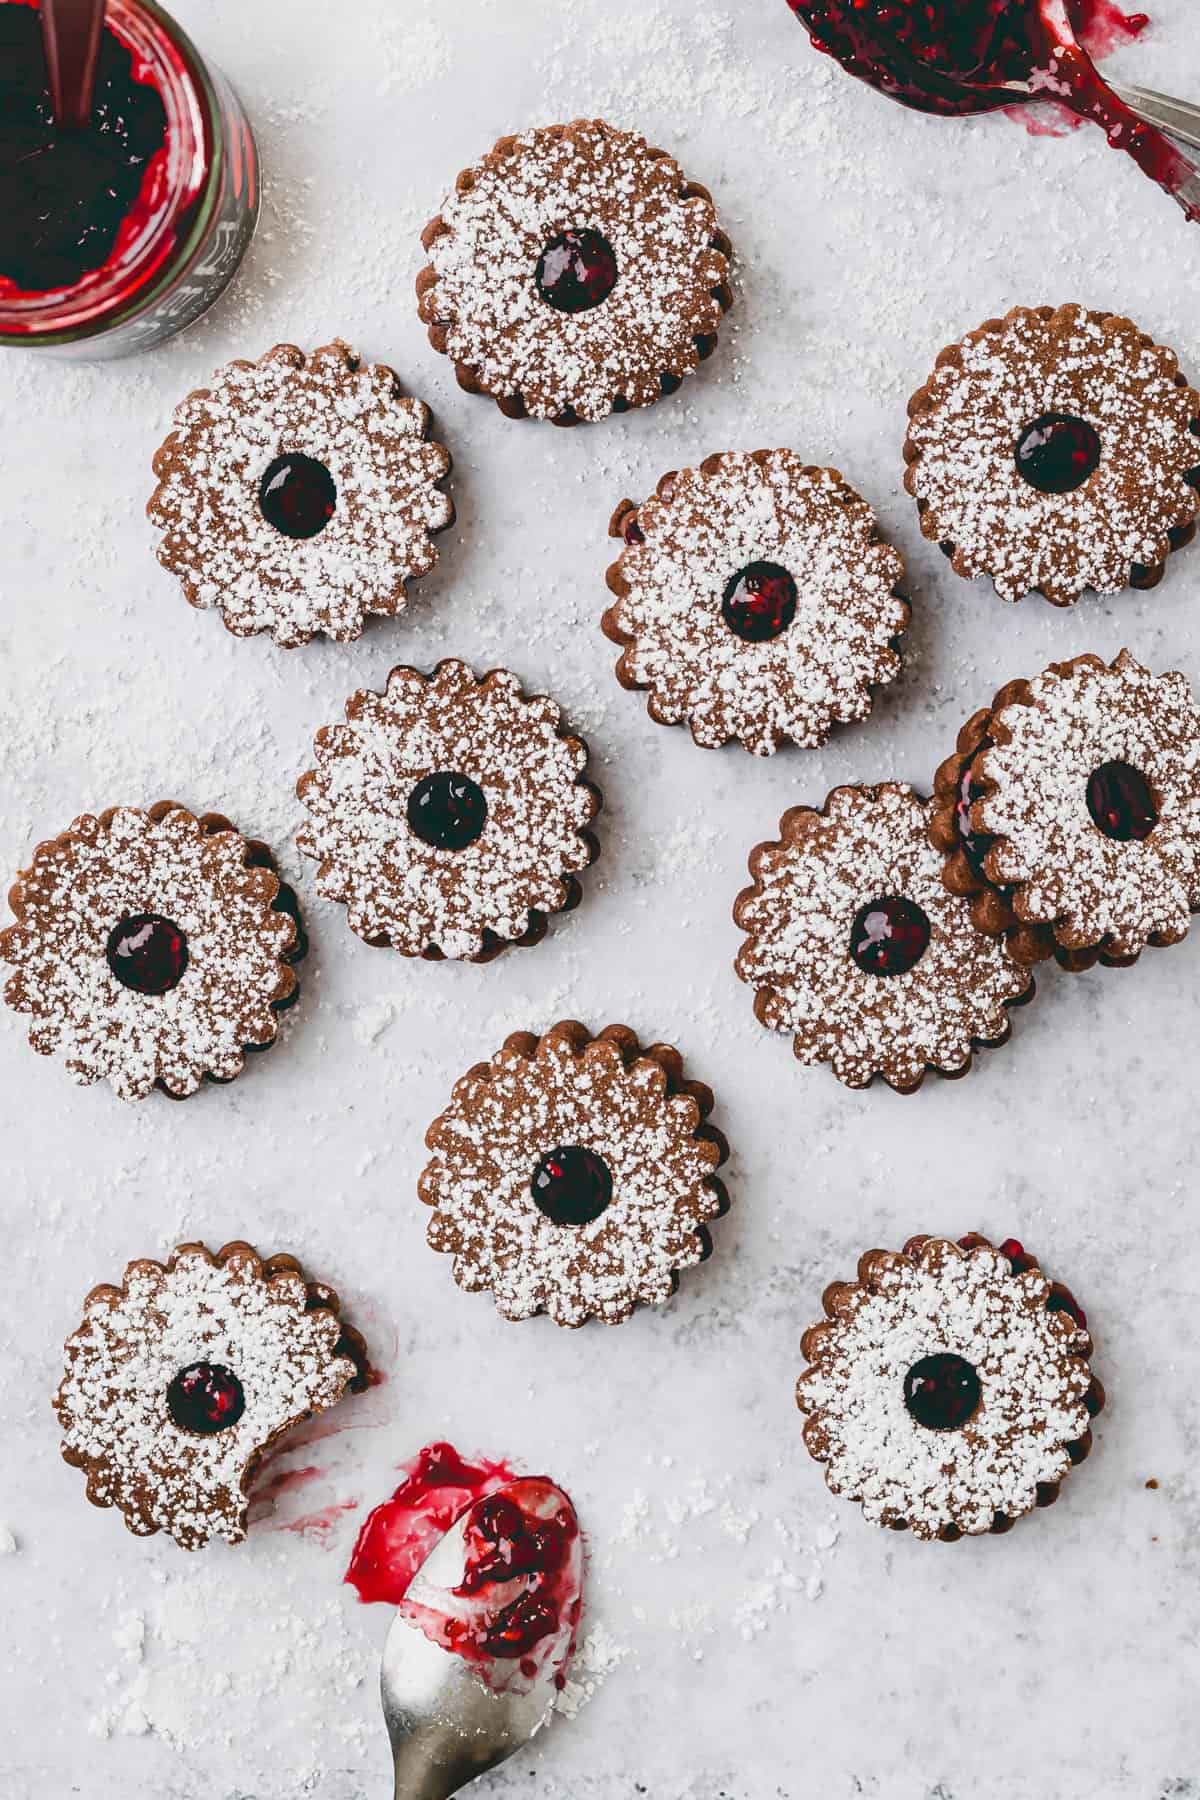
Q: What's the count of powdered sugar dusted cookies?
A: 11